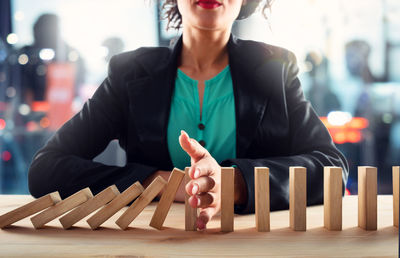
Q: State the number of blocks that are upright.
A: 7